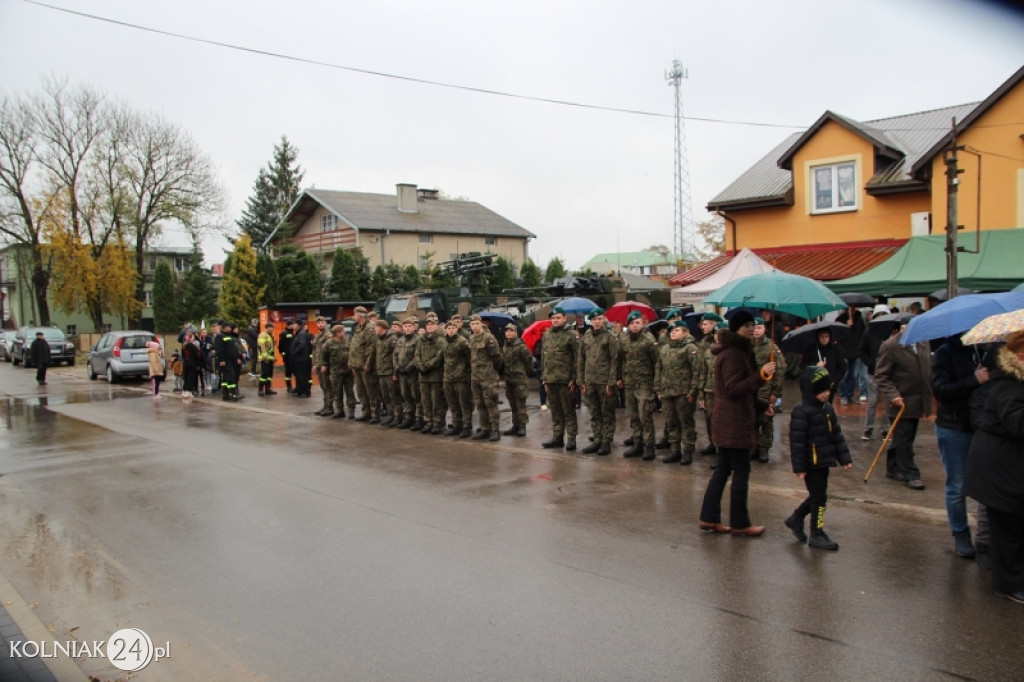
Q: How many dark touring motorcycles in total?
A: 0